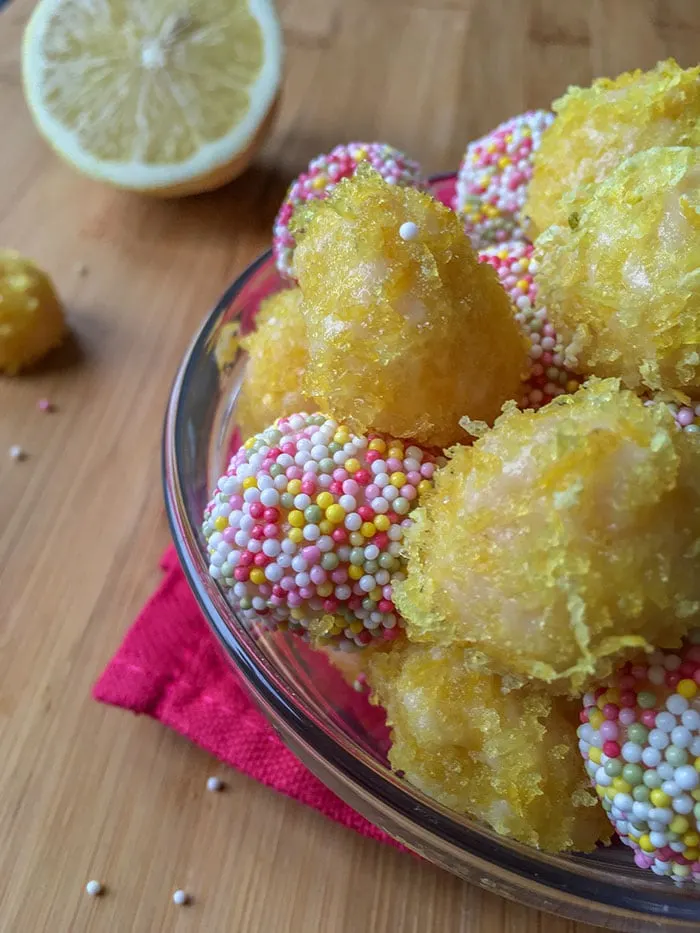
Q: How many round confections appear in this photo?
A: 13